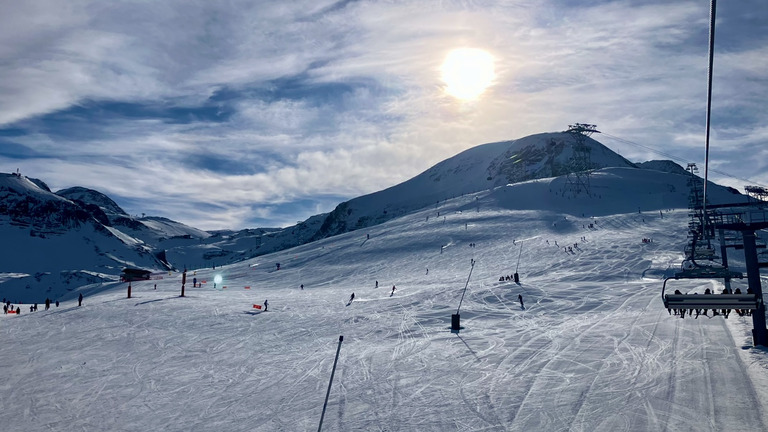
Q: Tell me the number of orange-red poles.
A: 2